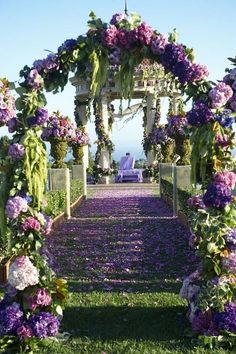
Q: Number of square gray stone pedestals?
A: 4